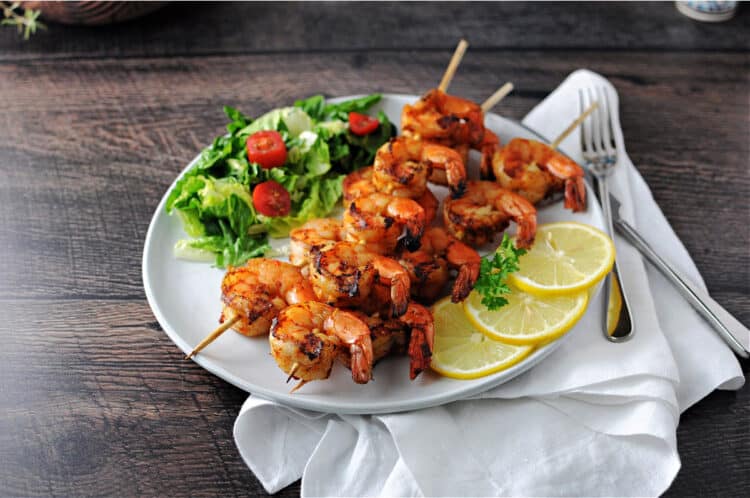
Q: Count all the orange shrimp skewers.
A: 3